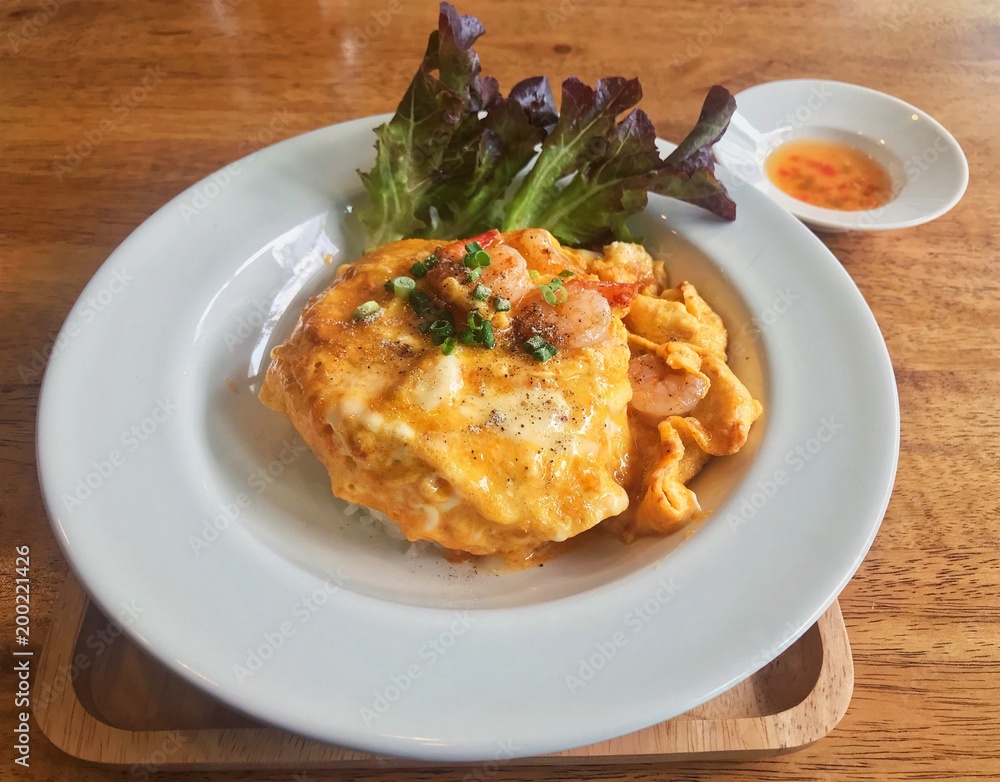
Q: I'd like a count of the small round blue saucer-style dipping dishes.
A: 0